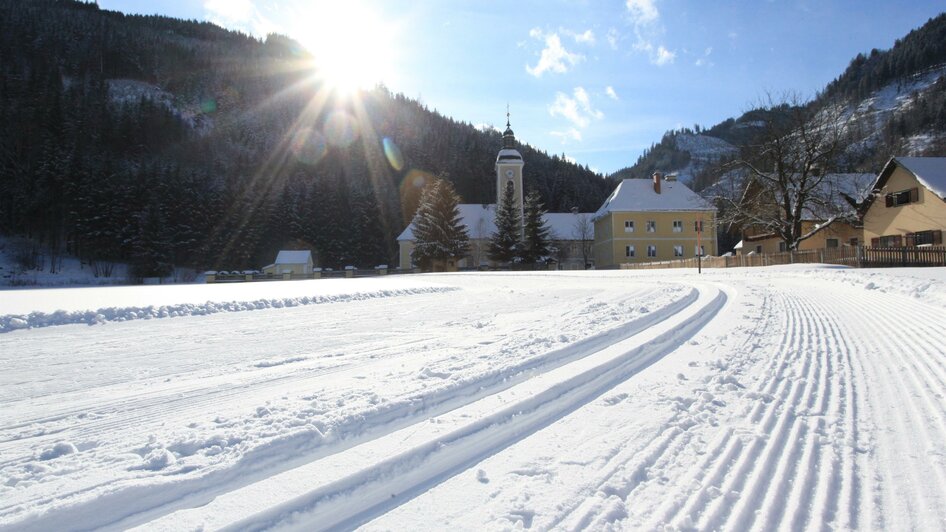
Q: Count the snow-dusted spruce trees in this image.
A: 3